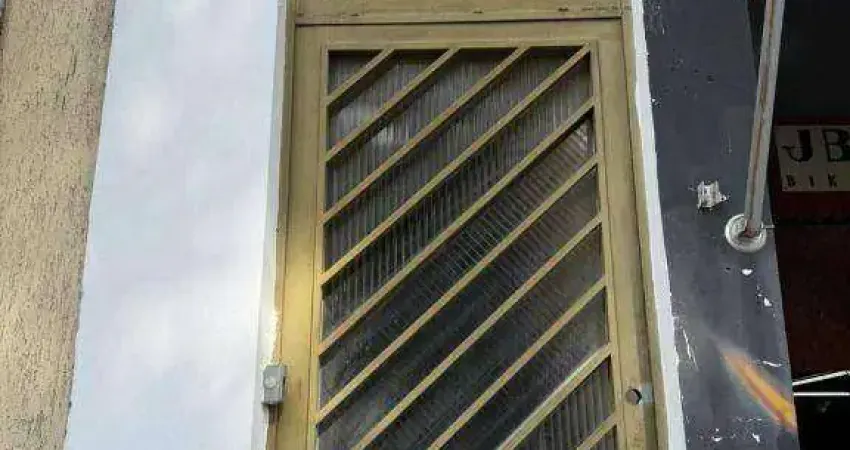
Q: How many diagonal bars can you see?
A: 10